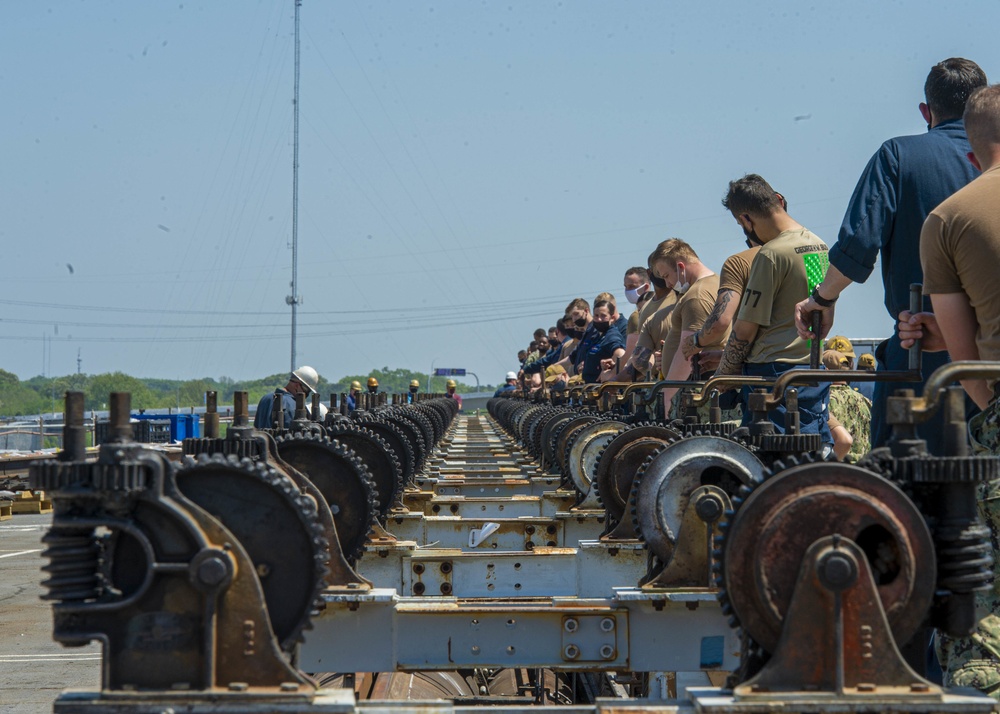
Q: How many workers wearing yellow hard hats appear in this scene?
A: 4